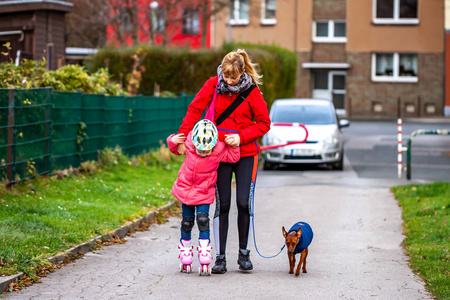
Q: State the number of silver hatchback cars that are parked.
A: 1